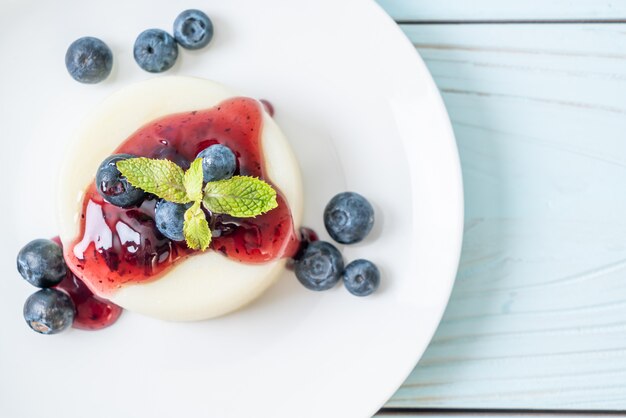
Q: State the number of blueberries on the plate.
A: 11